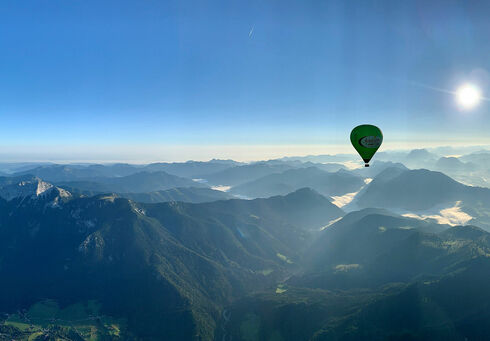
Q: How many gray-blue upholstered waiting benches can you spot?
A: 0